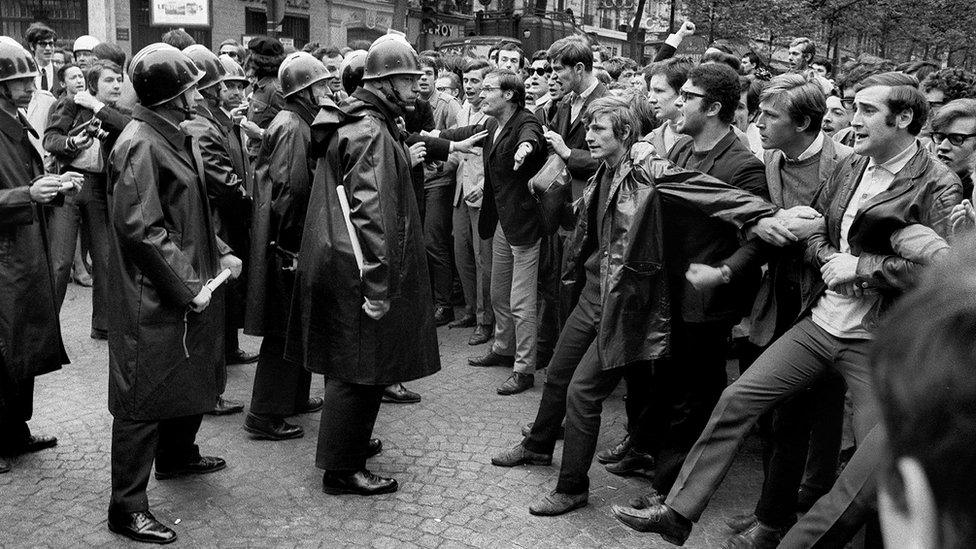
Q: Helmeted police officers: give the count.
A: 7